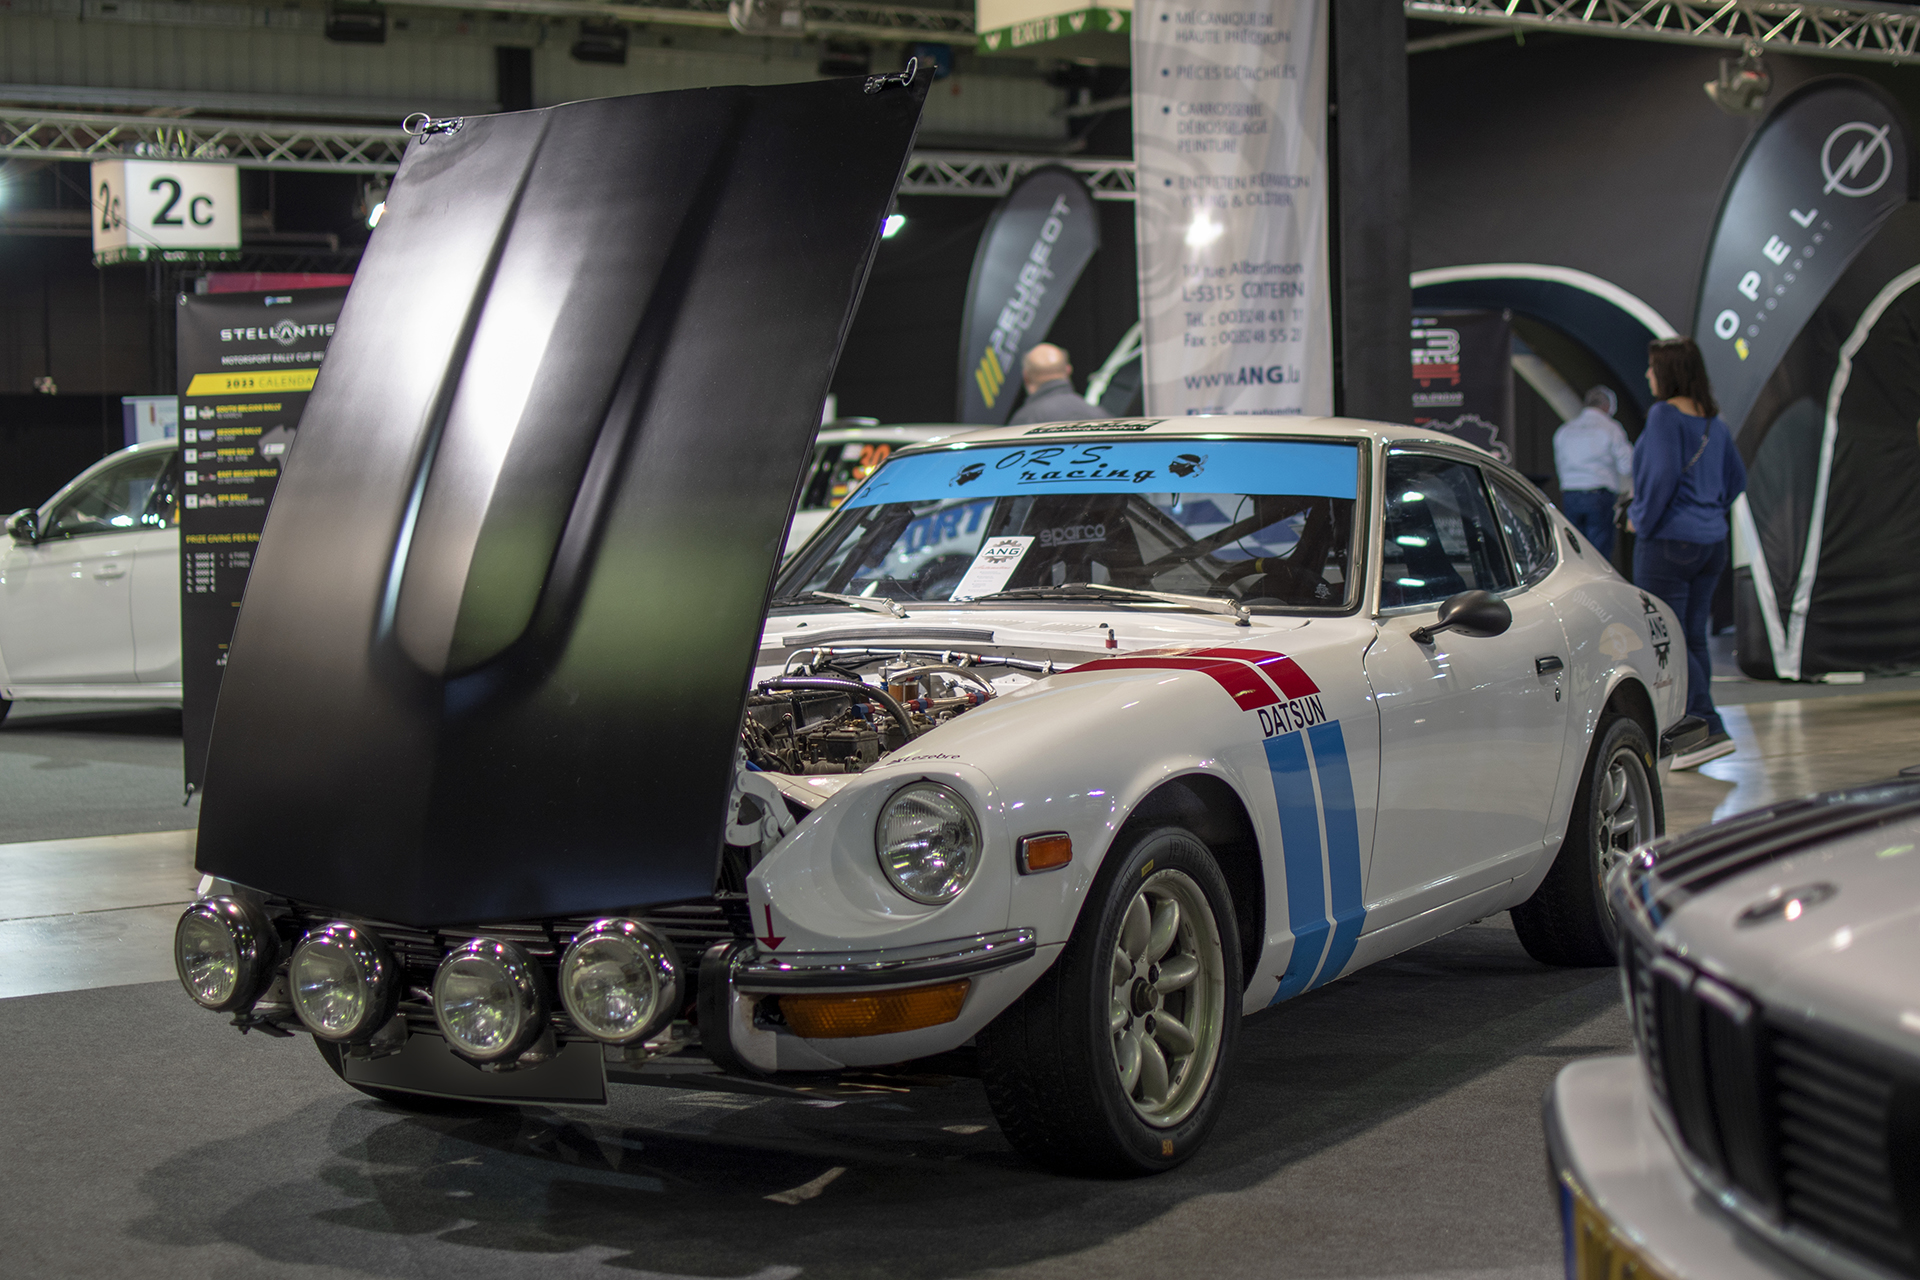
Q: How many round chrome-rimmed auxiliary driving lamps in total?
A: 4